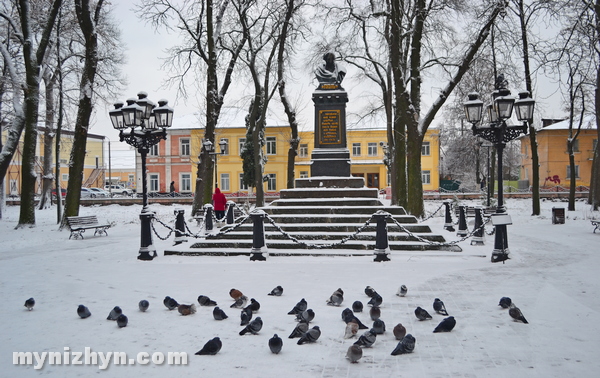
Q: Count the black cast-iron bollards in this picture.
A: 8